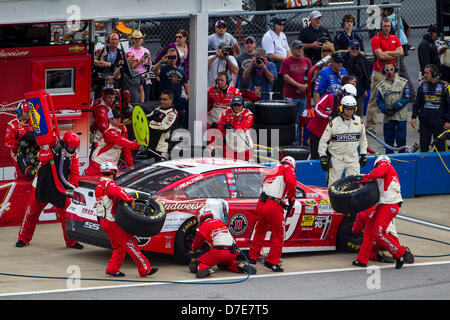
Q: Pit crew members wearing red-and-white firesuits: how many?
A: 11